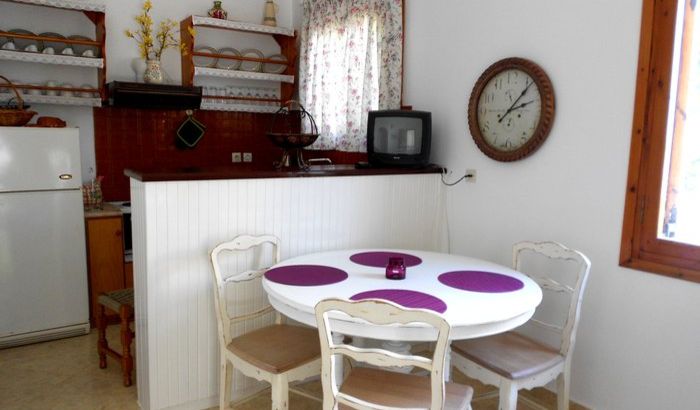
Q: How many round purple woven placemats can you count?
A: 4